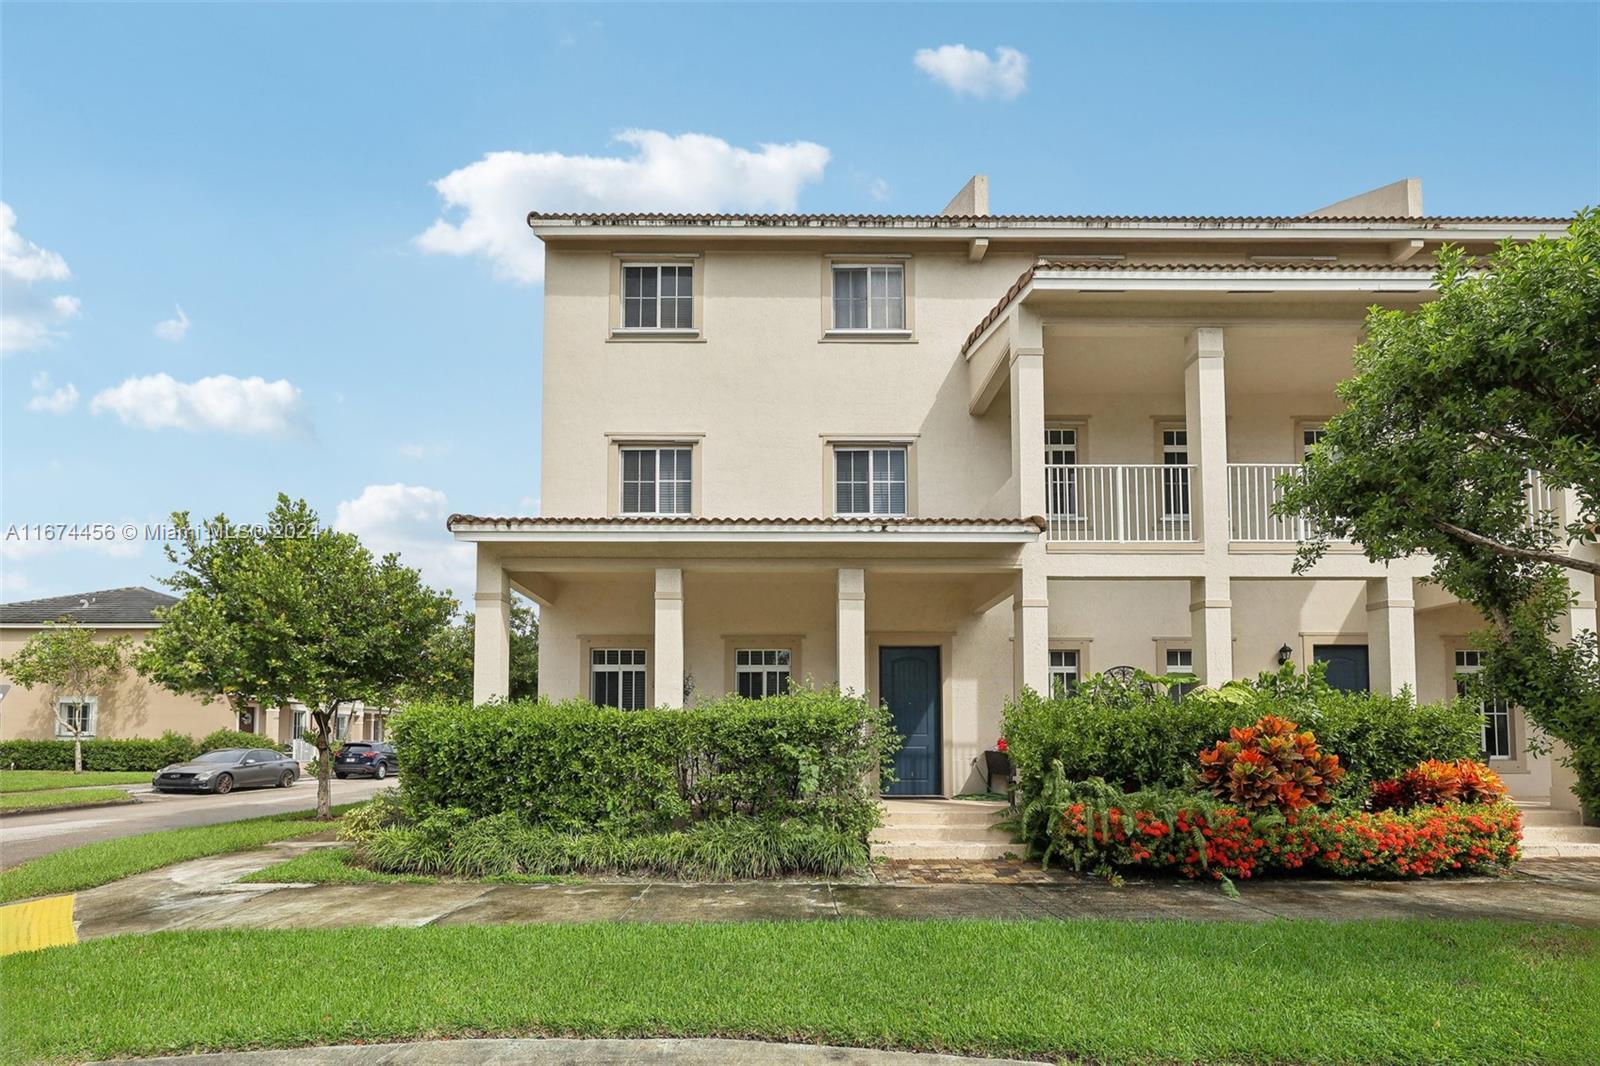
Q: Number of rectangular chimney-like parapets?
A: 2